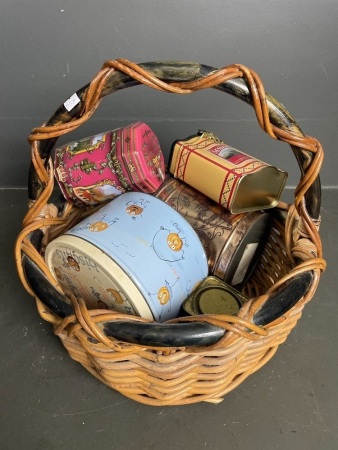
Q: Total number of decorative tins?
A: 5